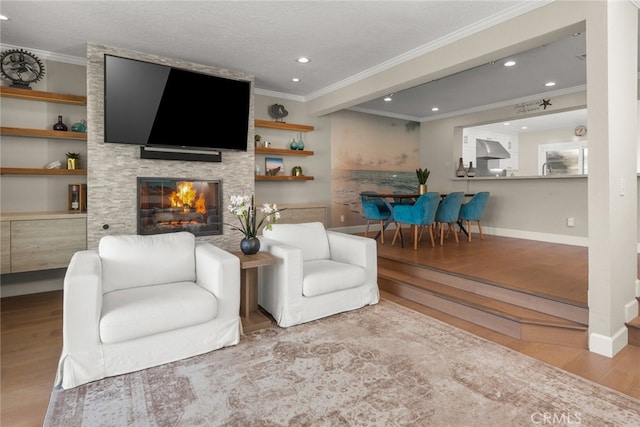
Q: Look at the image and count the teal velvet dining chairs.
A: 5